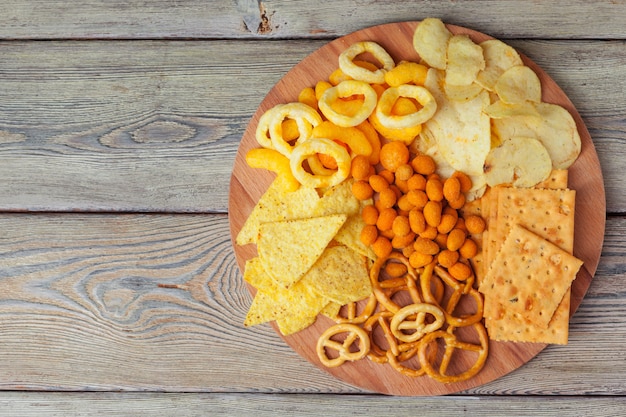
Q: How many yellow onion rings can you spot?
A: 6